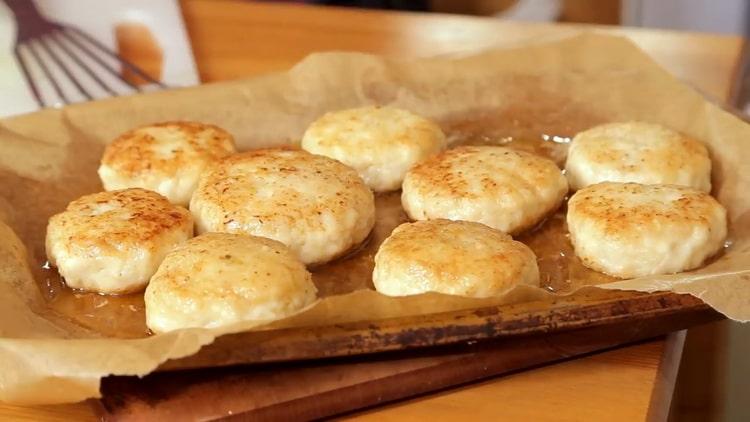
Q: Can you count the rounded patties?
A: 9